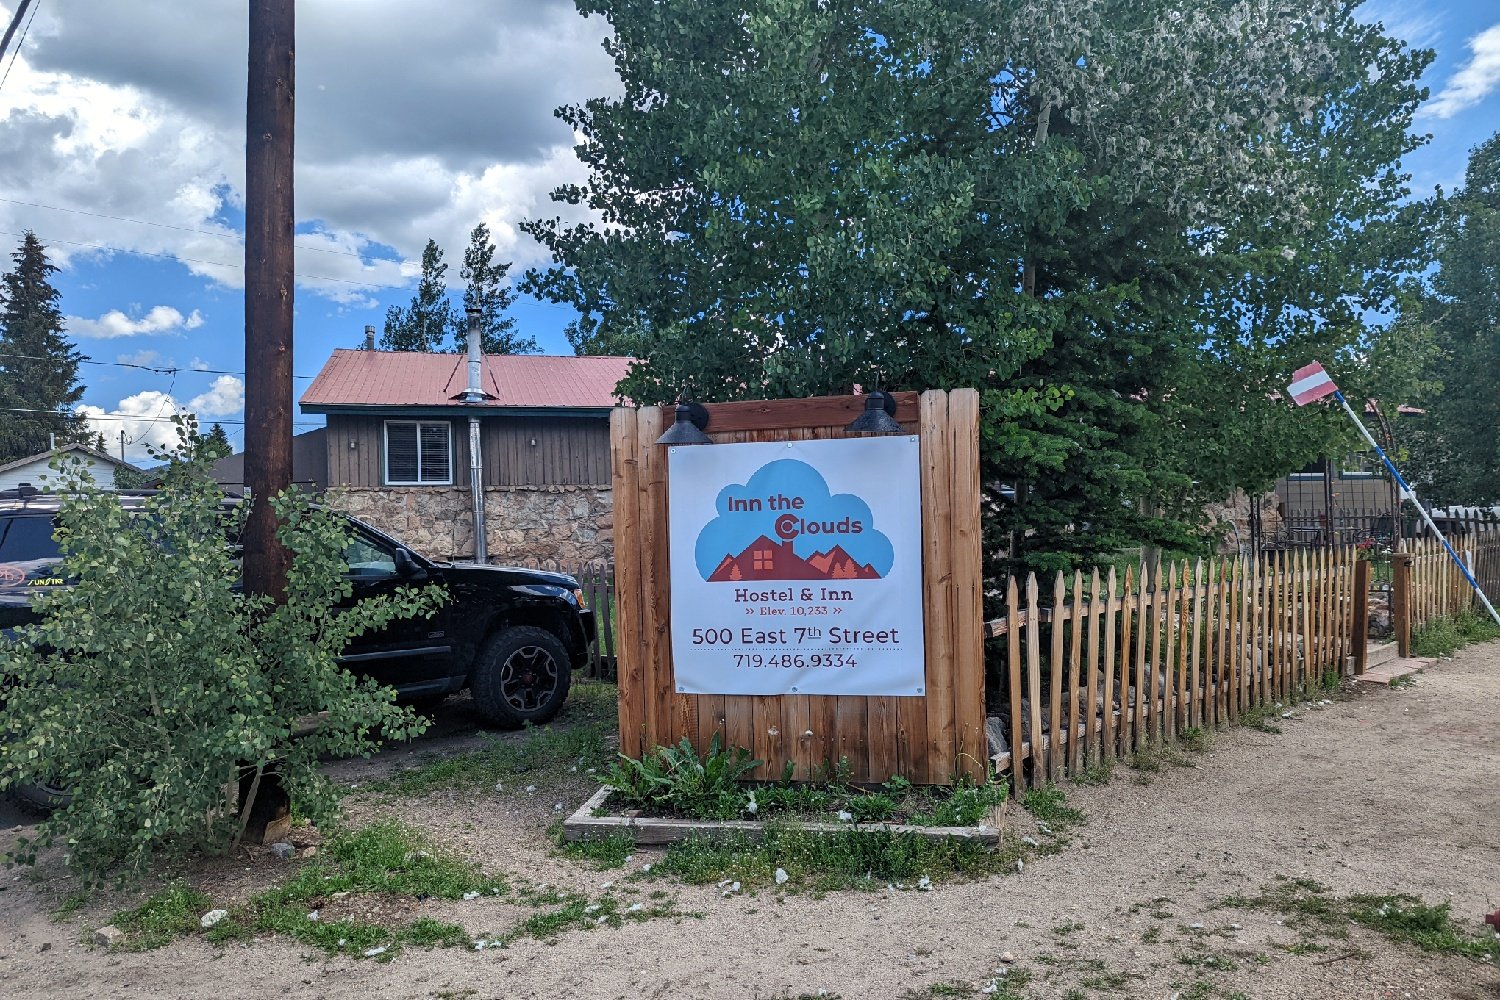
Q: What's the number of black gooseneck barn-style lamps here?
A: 2